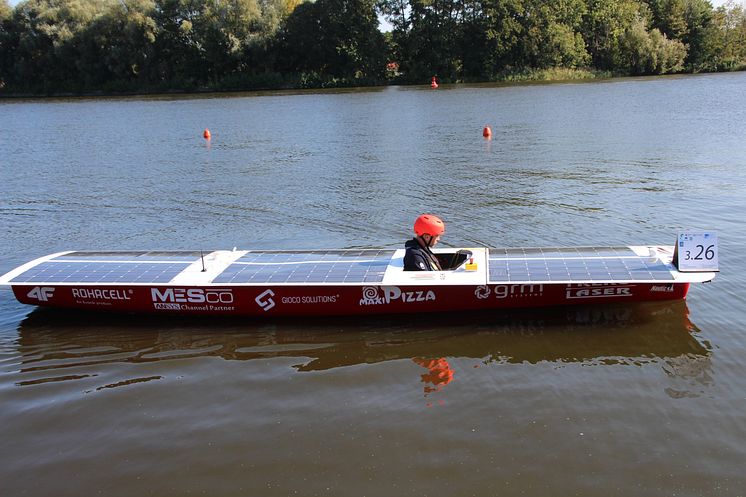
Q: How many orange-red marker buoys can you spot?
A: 3